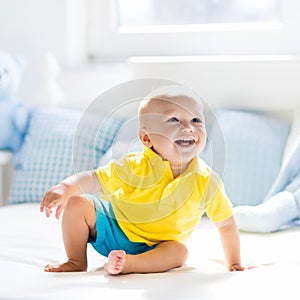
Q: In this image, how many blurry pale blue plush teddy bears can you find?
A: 1